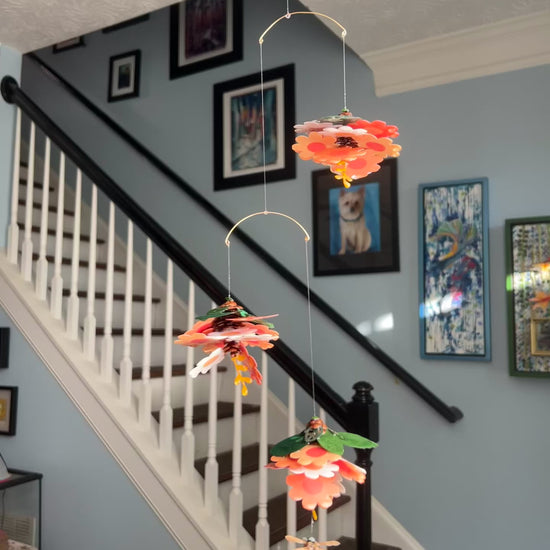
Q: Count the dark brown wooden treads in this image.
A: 12